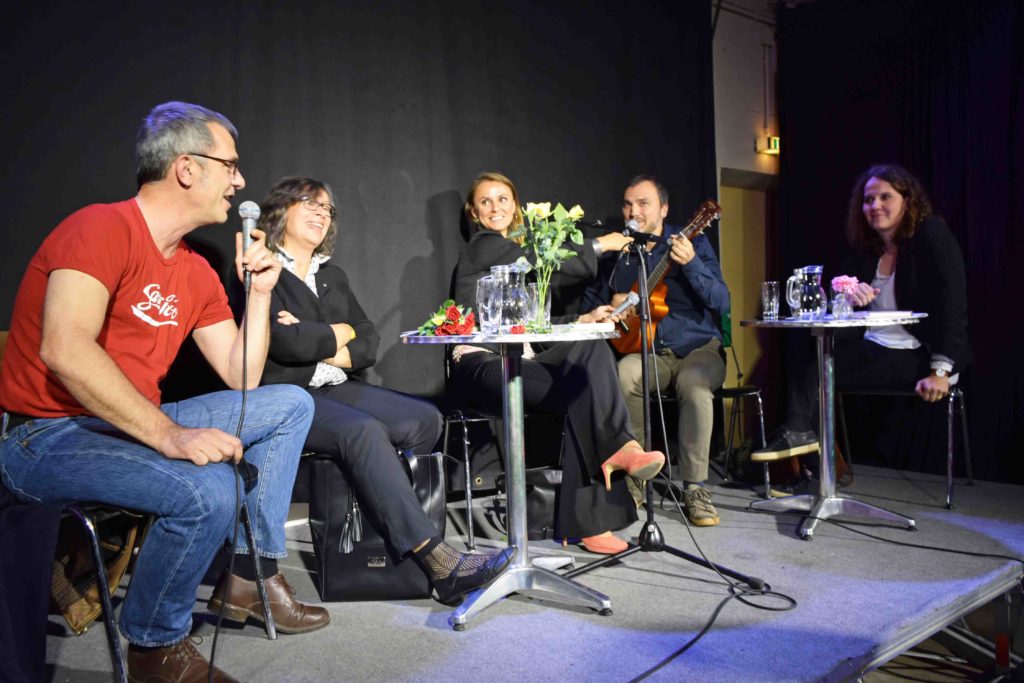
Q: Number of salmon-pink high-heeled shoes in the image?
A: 2